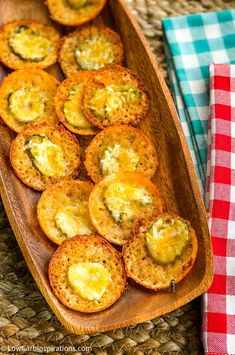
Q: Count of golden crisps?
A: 12